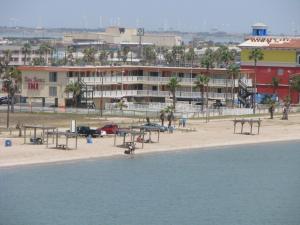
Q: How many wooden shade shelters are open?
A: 5